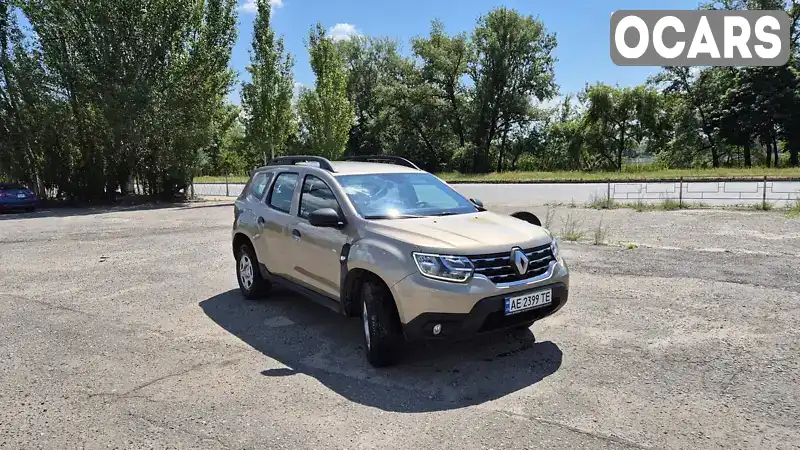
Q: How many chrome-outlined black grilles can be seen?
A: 1